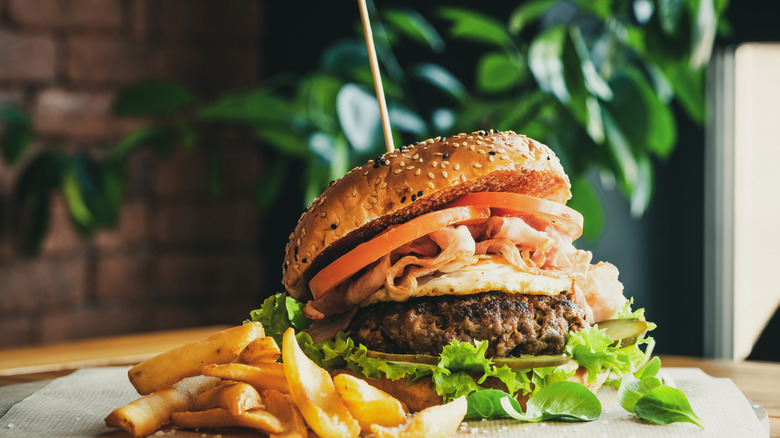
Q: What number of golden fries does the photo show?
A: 10